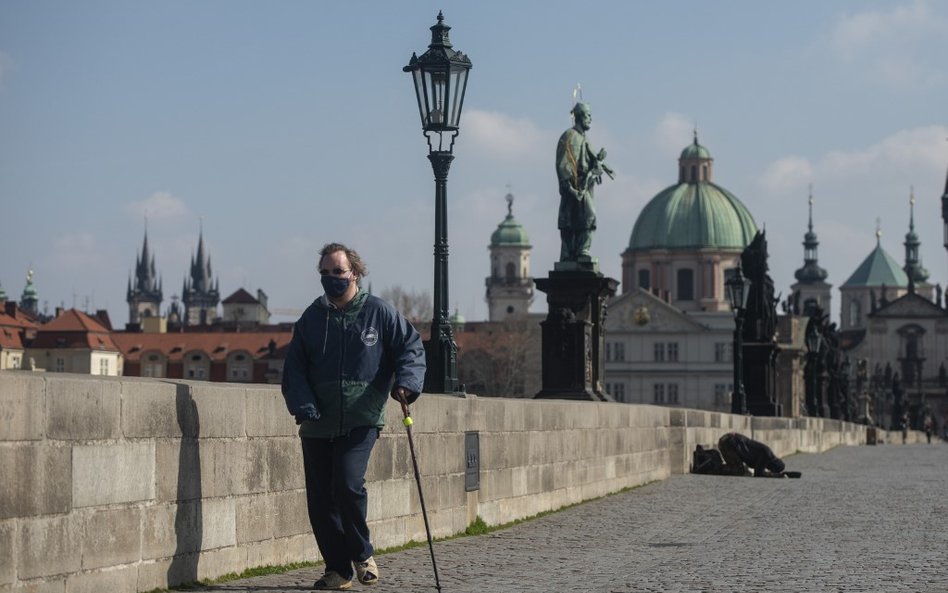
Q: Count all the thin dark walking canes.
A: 1